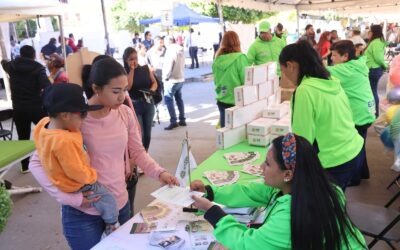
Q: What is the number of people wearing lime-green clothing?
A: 7